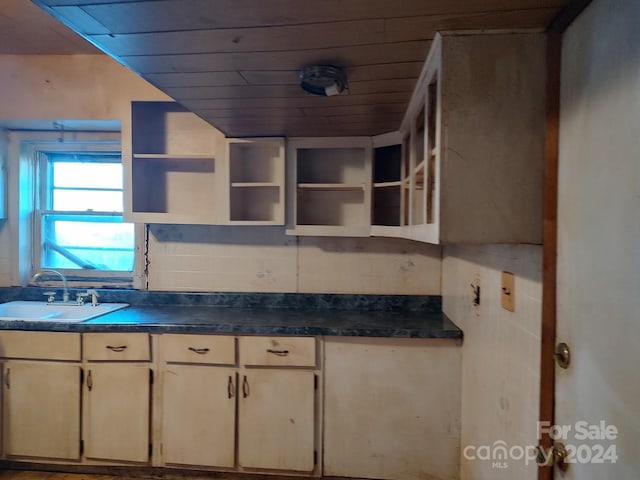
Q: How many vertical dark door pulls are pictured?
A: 4